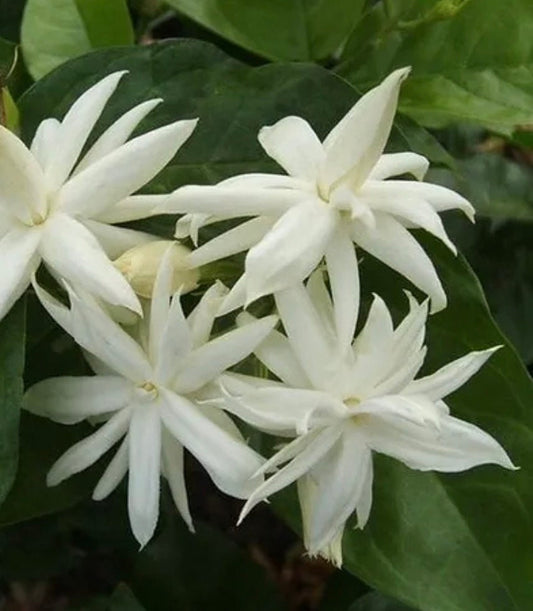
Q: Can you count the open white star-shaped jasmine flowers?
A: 4